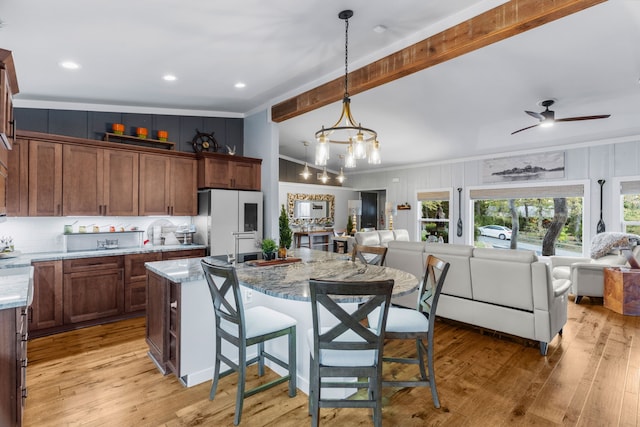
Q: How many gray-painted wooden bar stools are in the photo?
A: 4